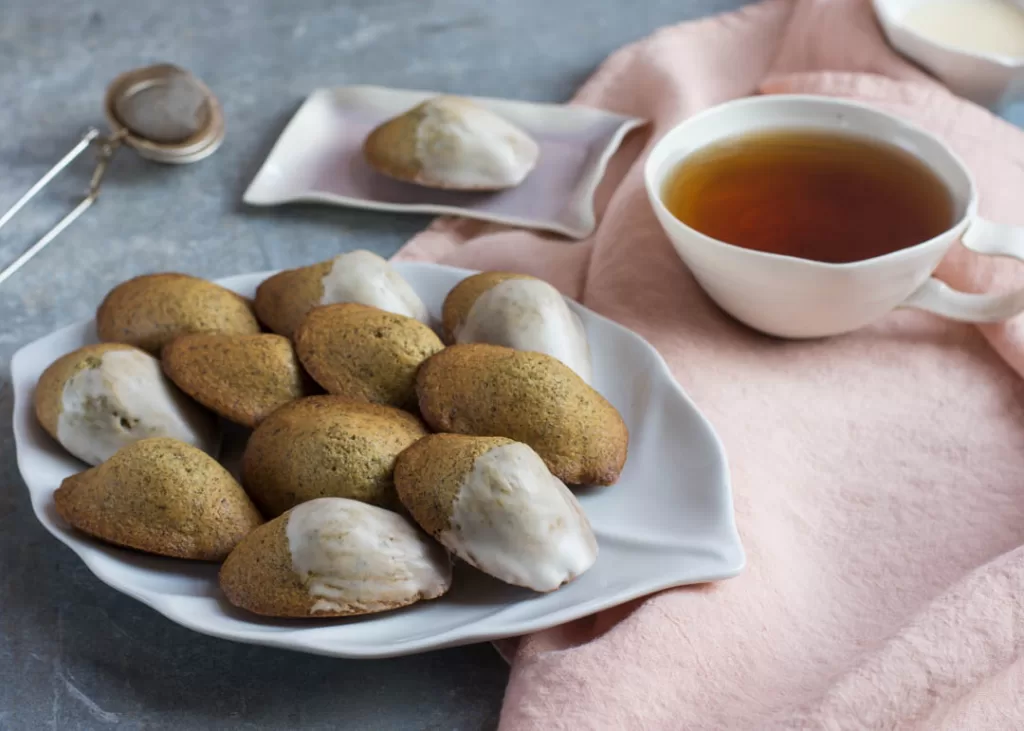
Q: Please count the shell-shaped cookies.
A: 12